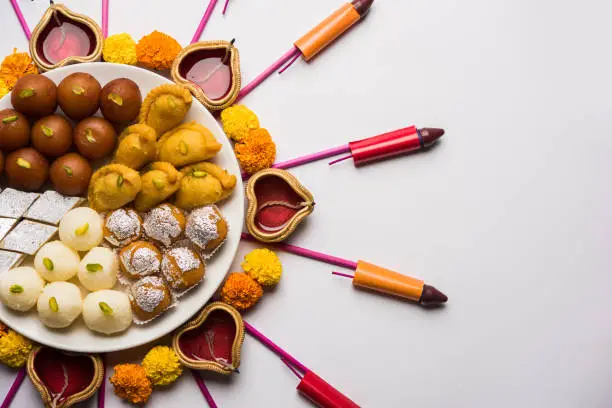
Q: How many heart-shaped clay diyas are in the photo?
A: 5